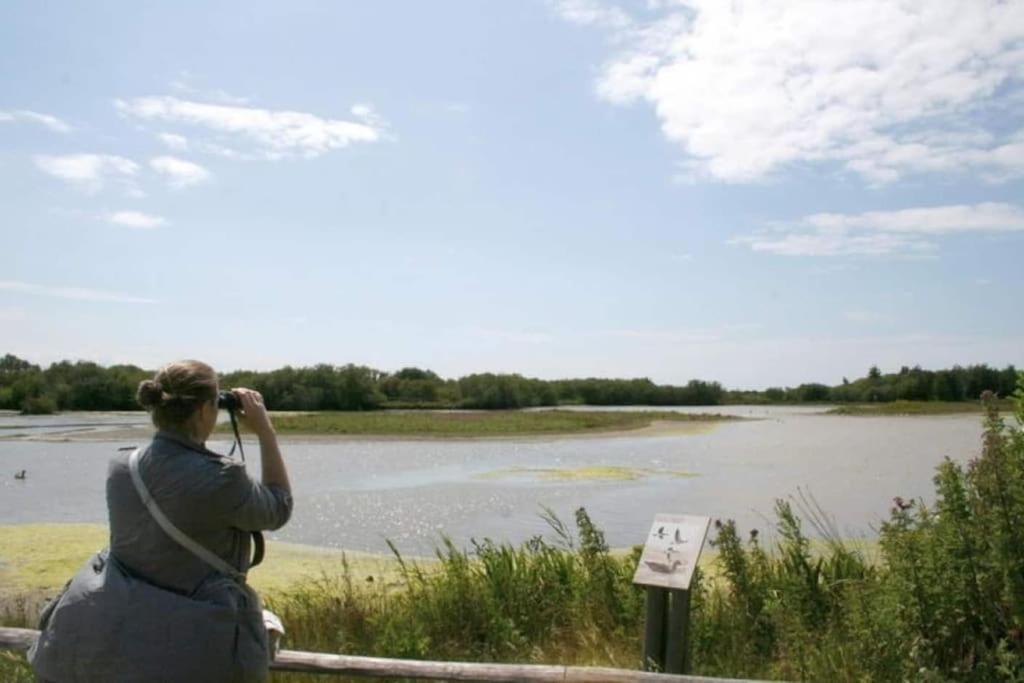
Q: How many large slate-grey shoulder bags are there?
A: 1